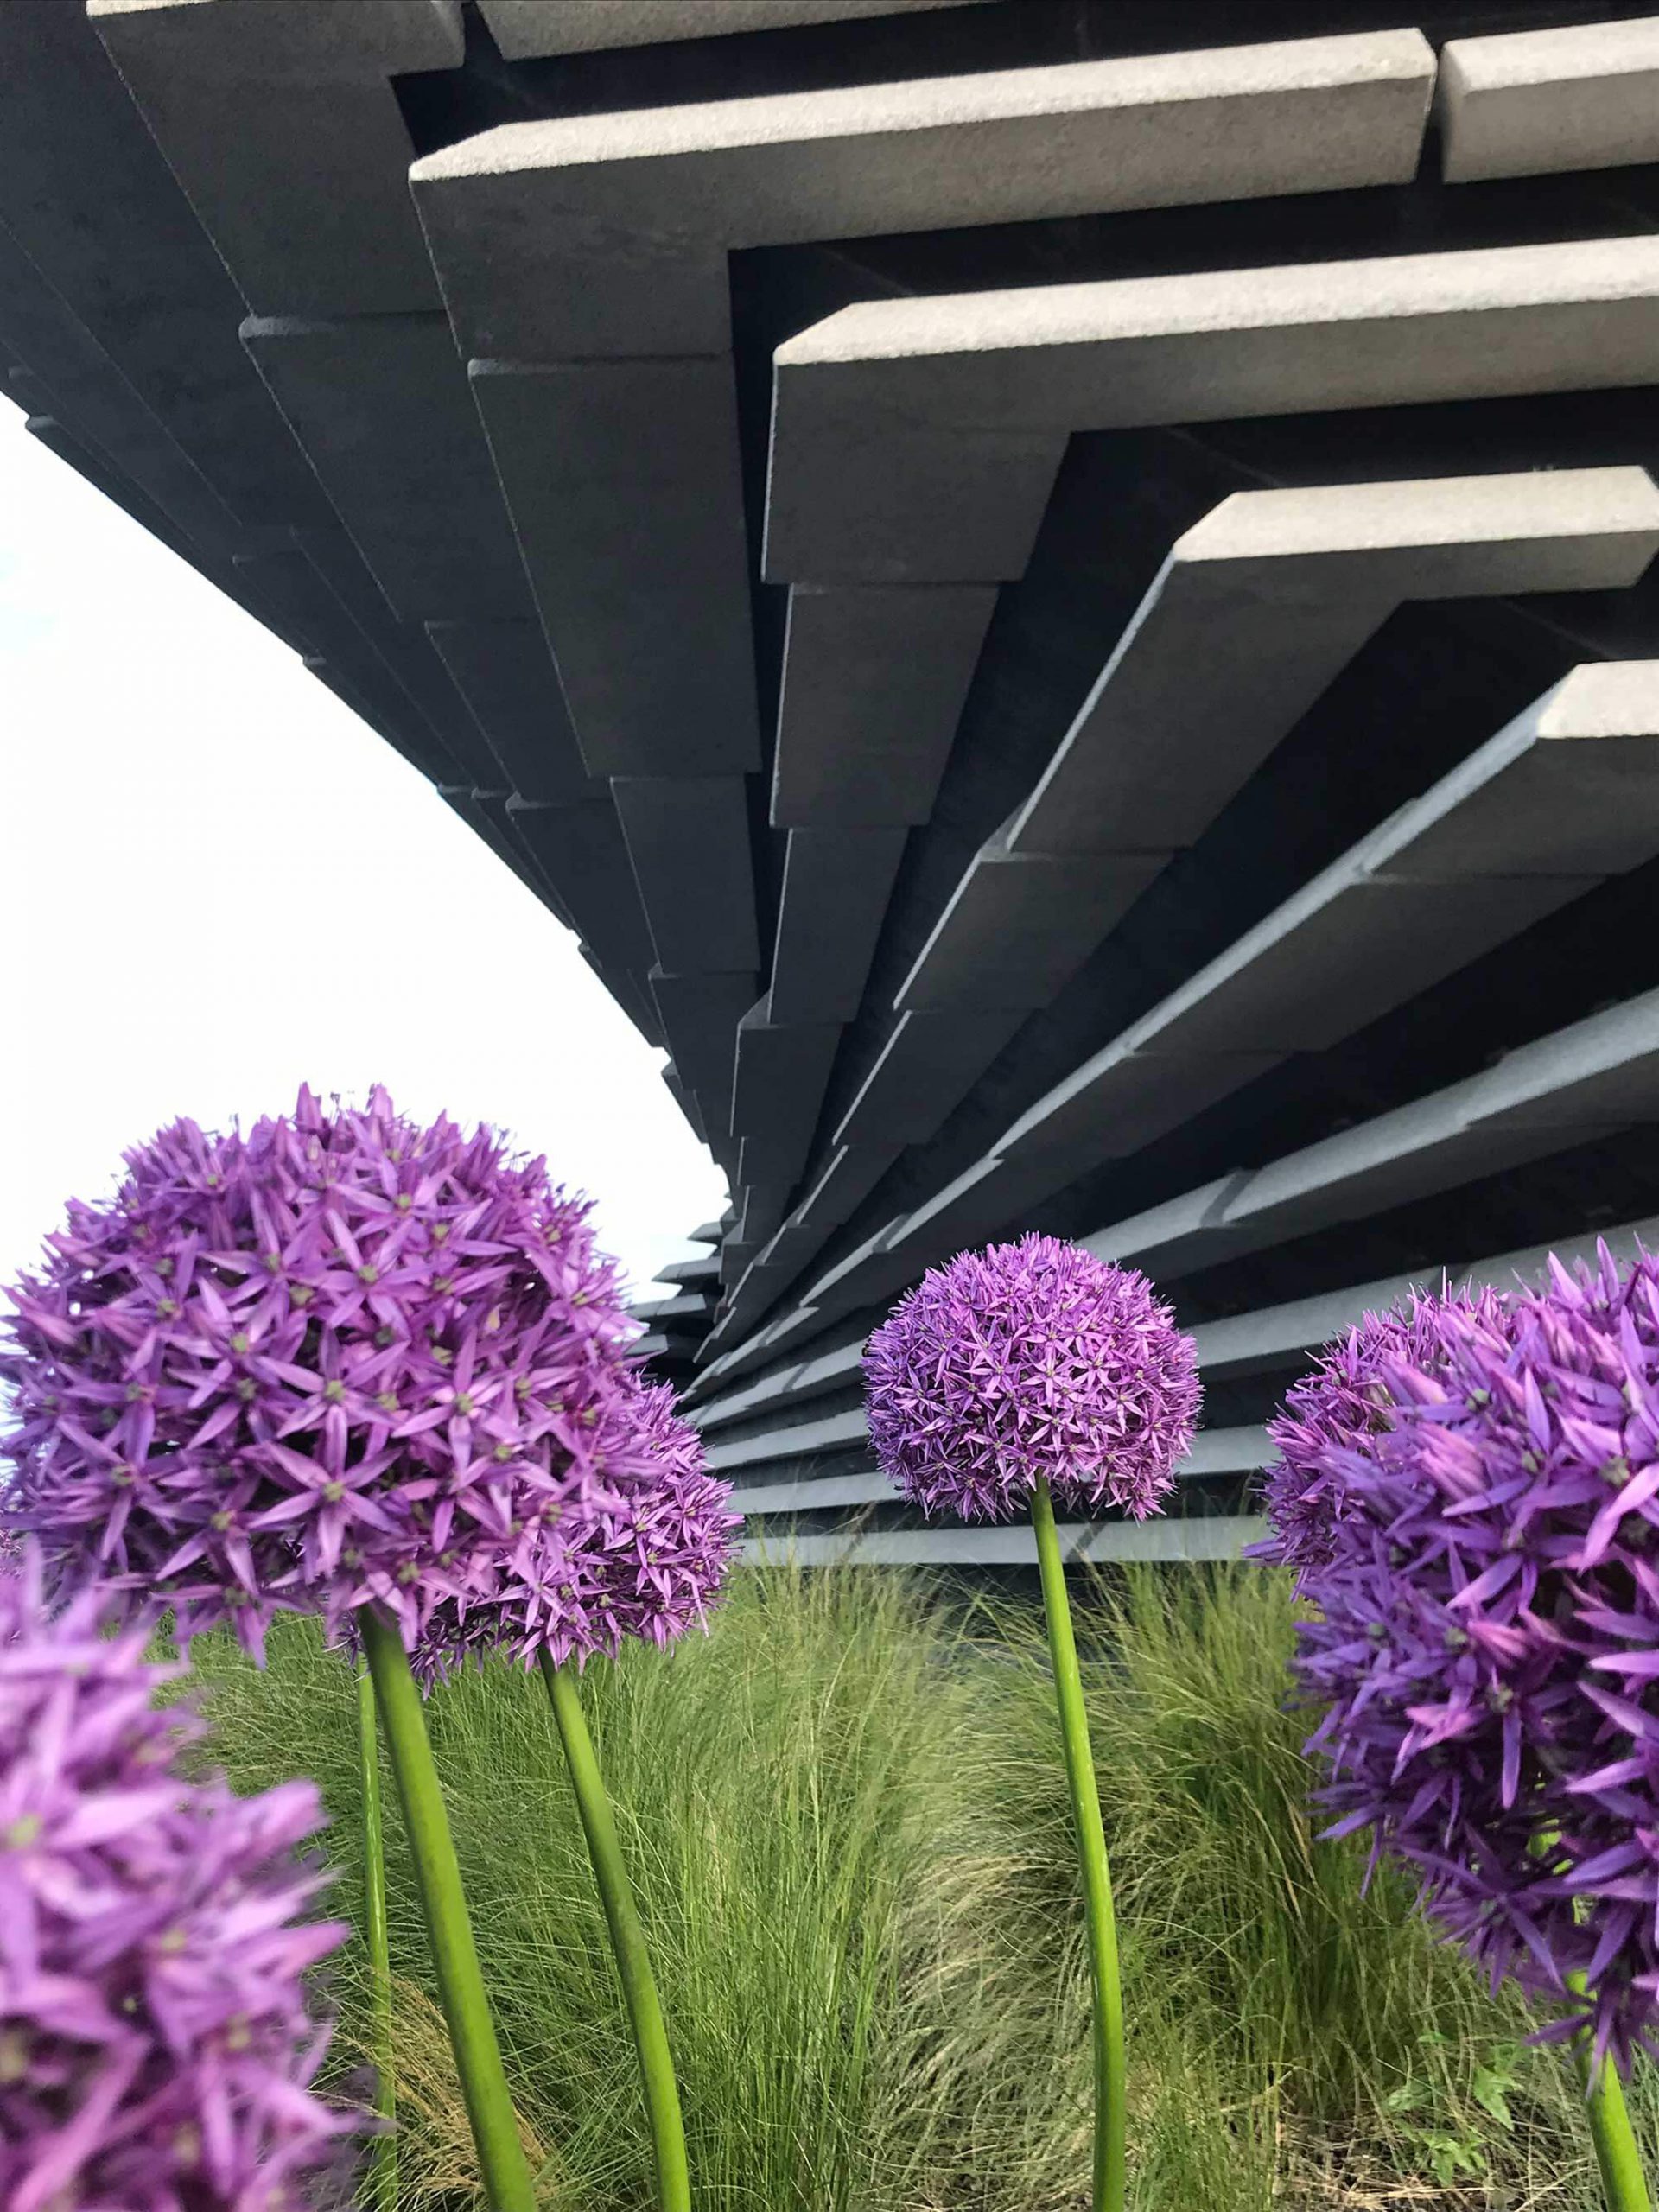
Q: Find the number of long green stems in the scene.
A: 5